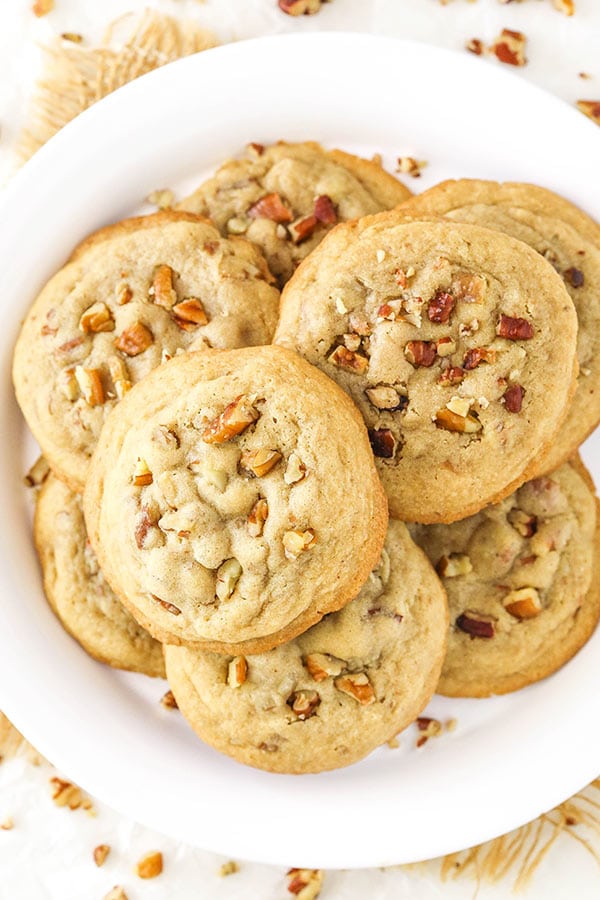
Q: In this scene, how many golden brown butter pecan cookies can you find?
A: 8